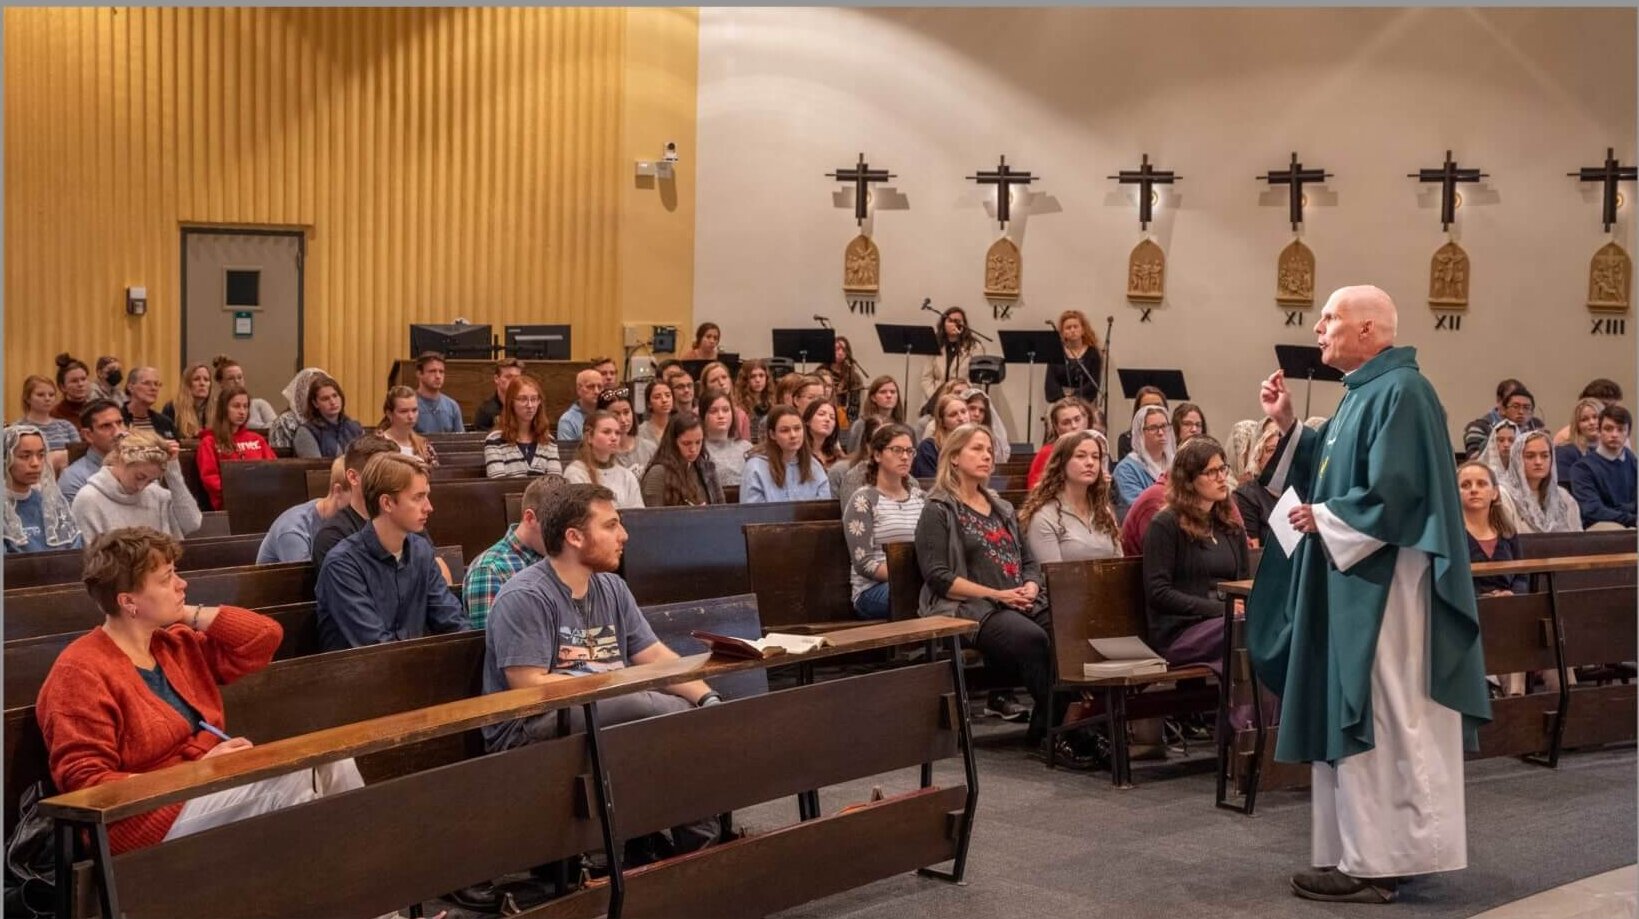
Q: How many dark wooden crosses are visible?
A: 6